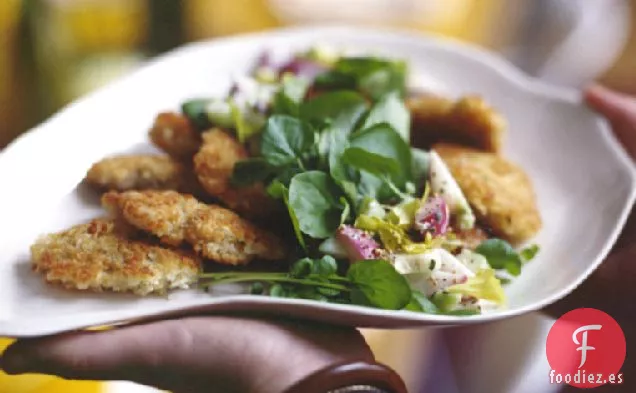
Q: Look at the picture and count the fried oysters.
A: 7